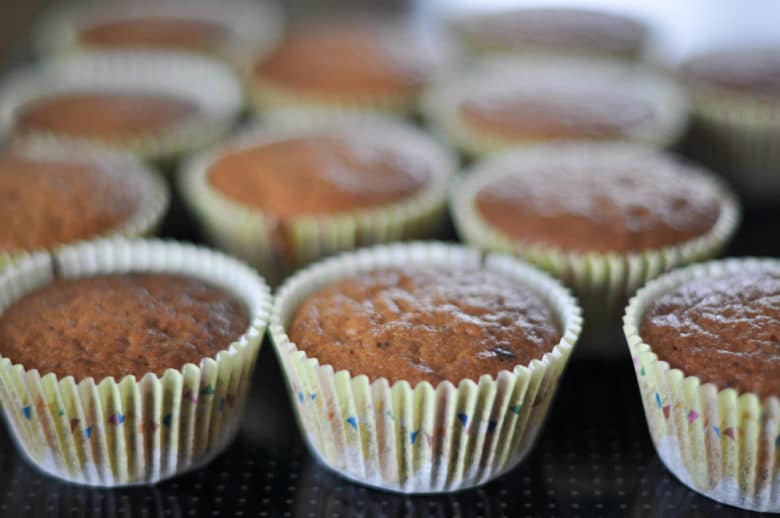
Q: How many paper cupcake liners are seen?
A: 12